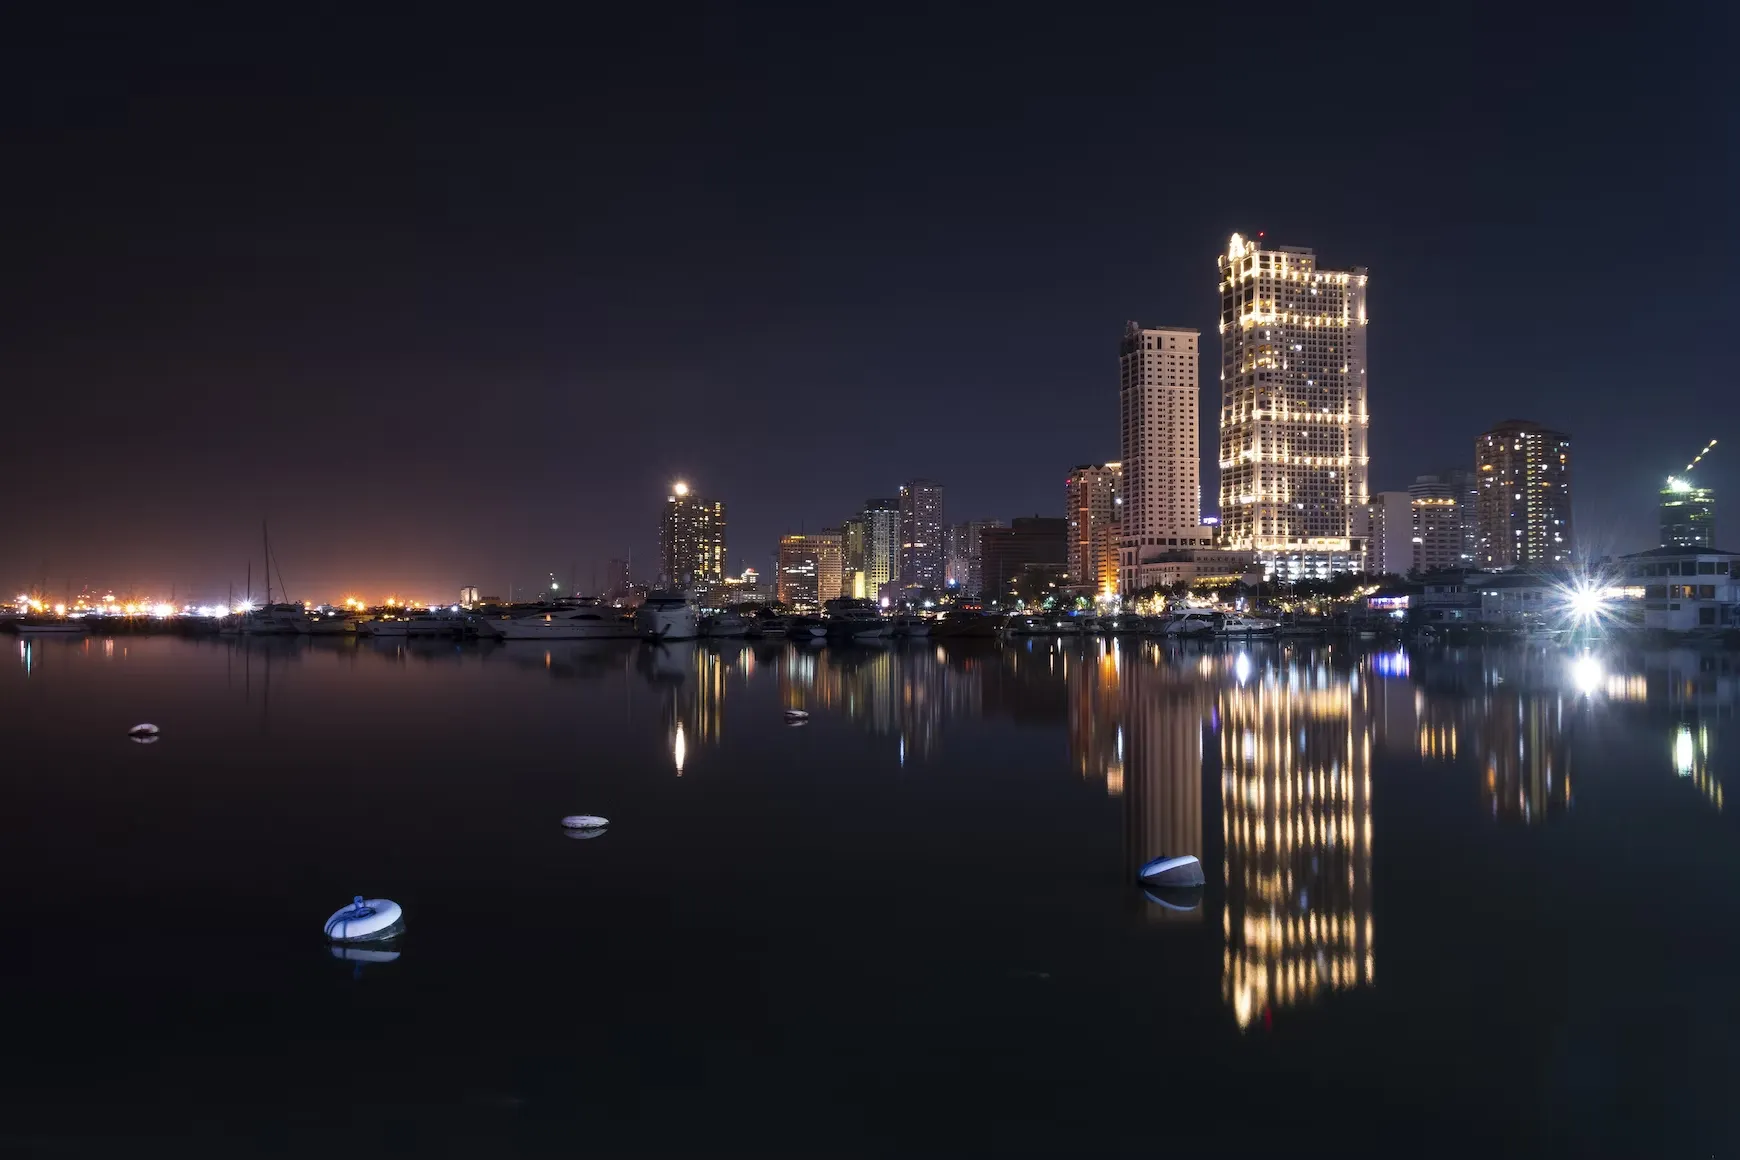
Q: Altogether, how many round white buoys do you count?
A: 5